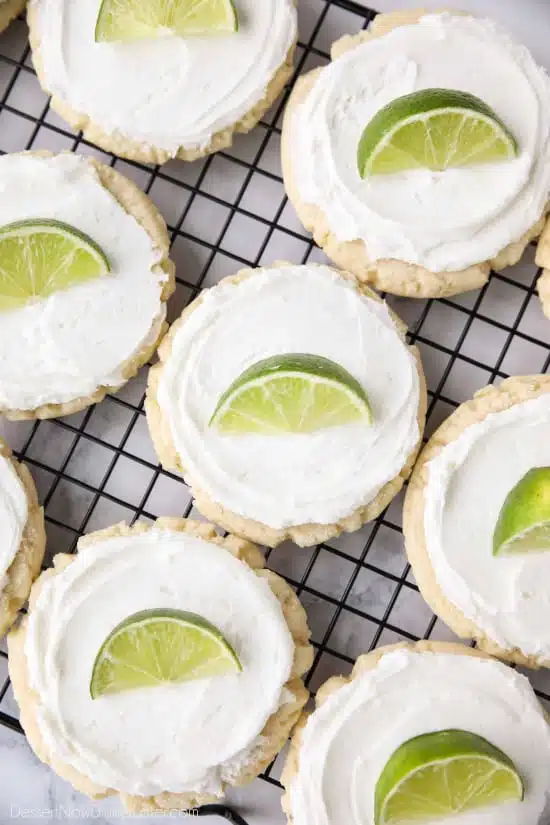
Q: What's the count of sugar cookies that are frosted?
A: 8